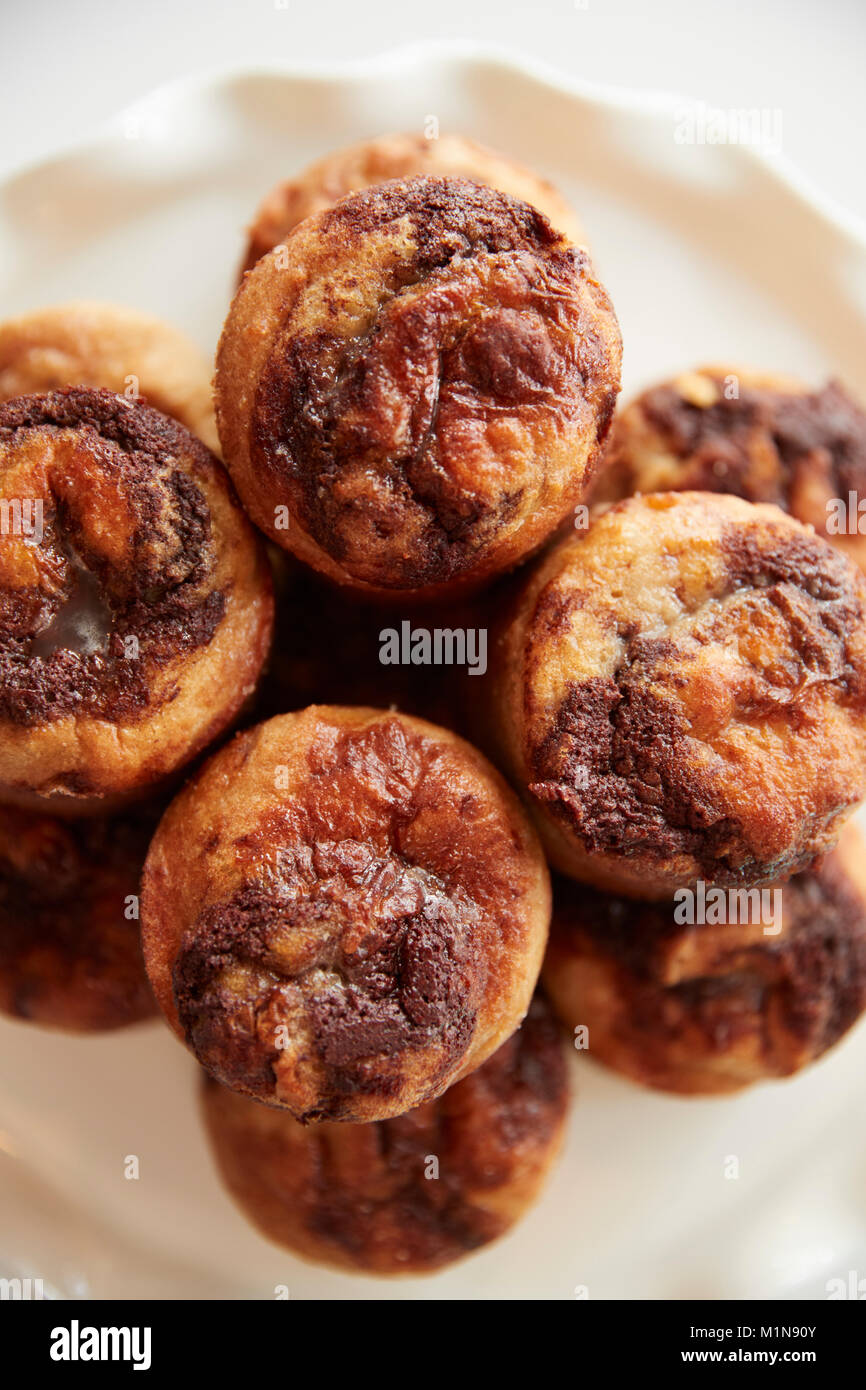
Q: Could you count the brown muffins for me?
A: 10